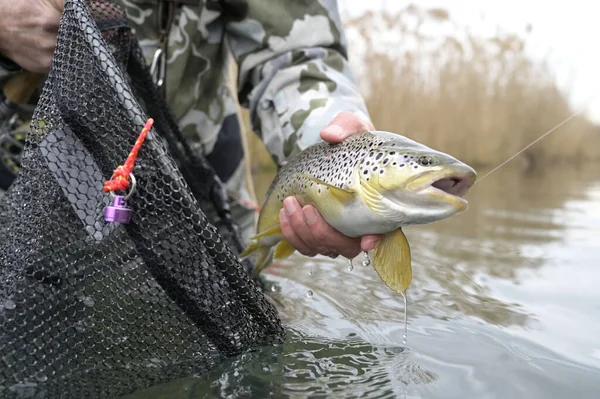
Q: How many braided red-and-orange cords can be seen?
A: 1